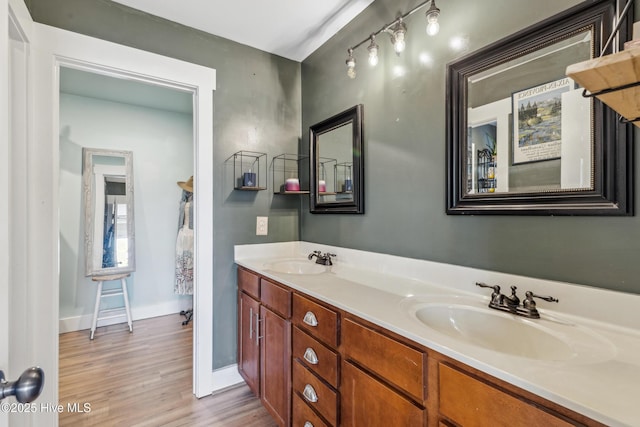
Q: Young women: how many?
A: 0